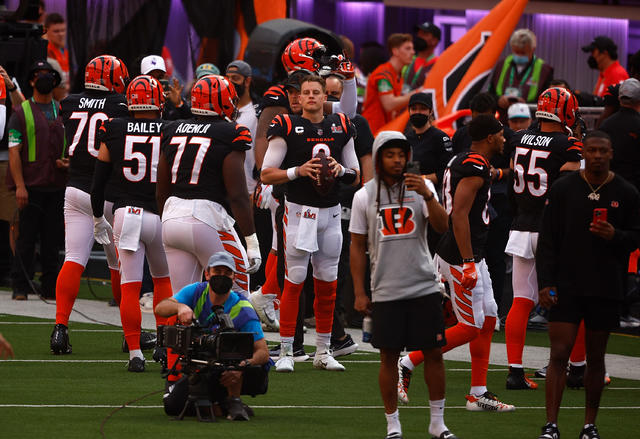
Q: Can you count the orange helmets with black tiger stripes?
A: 5